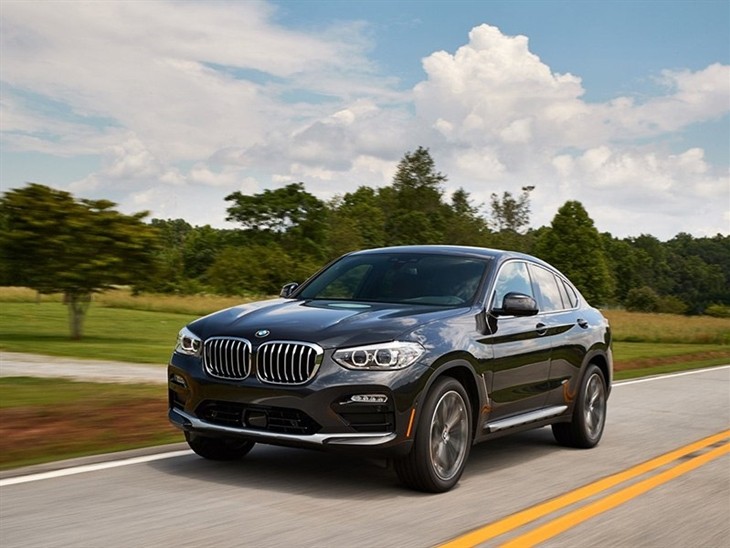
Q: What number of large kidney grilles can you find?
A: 2